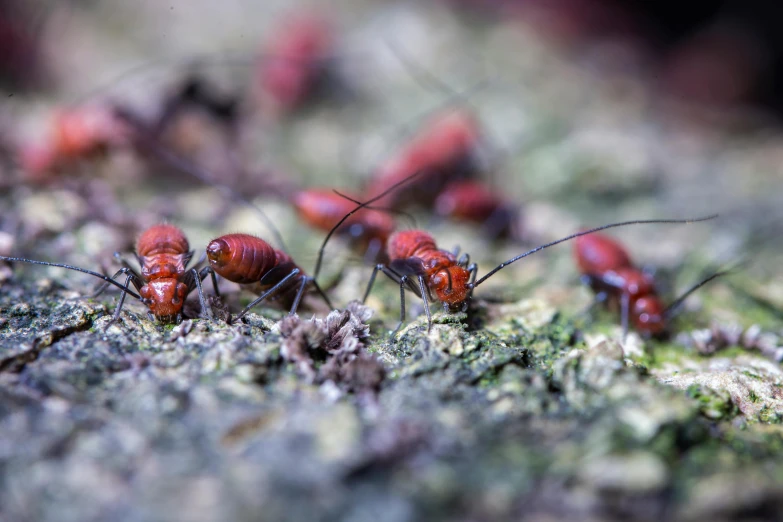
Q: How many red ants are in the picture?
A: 9